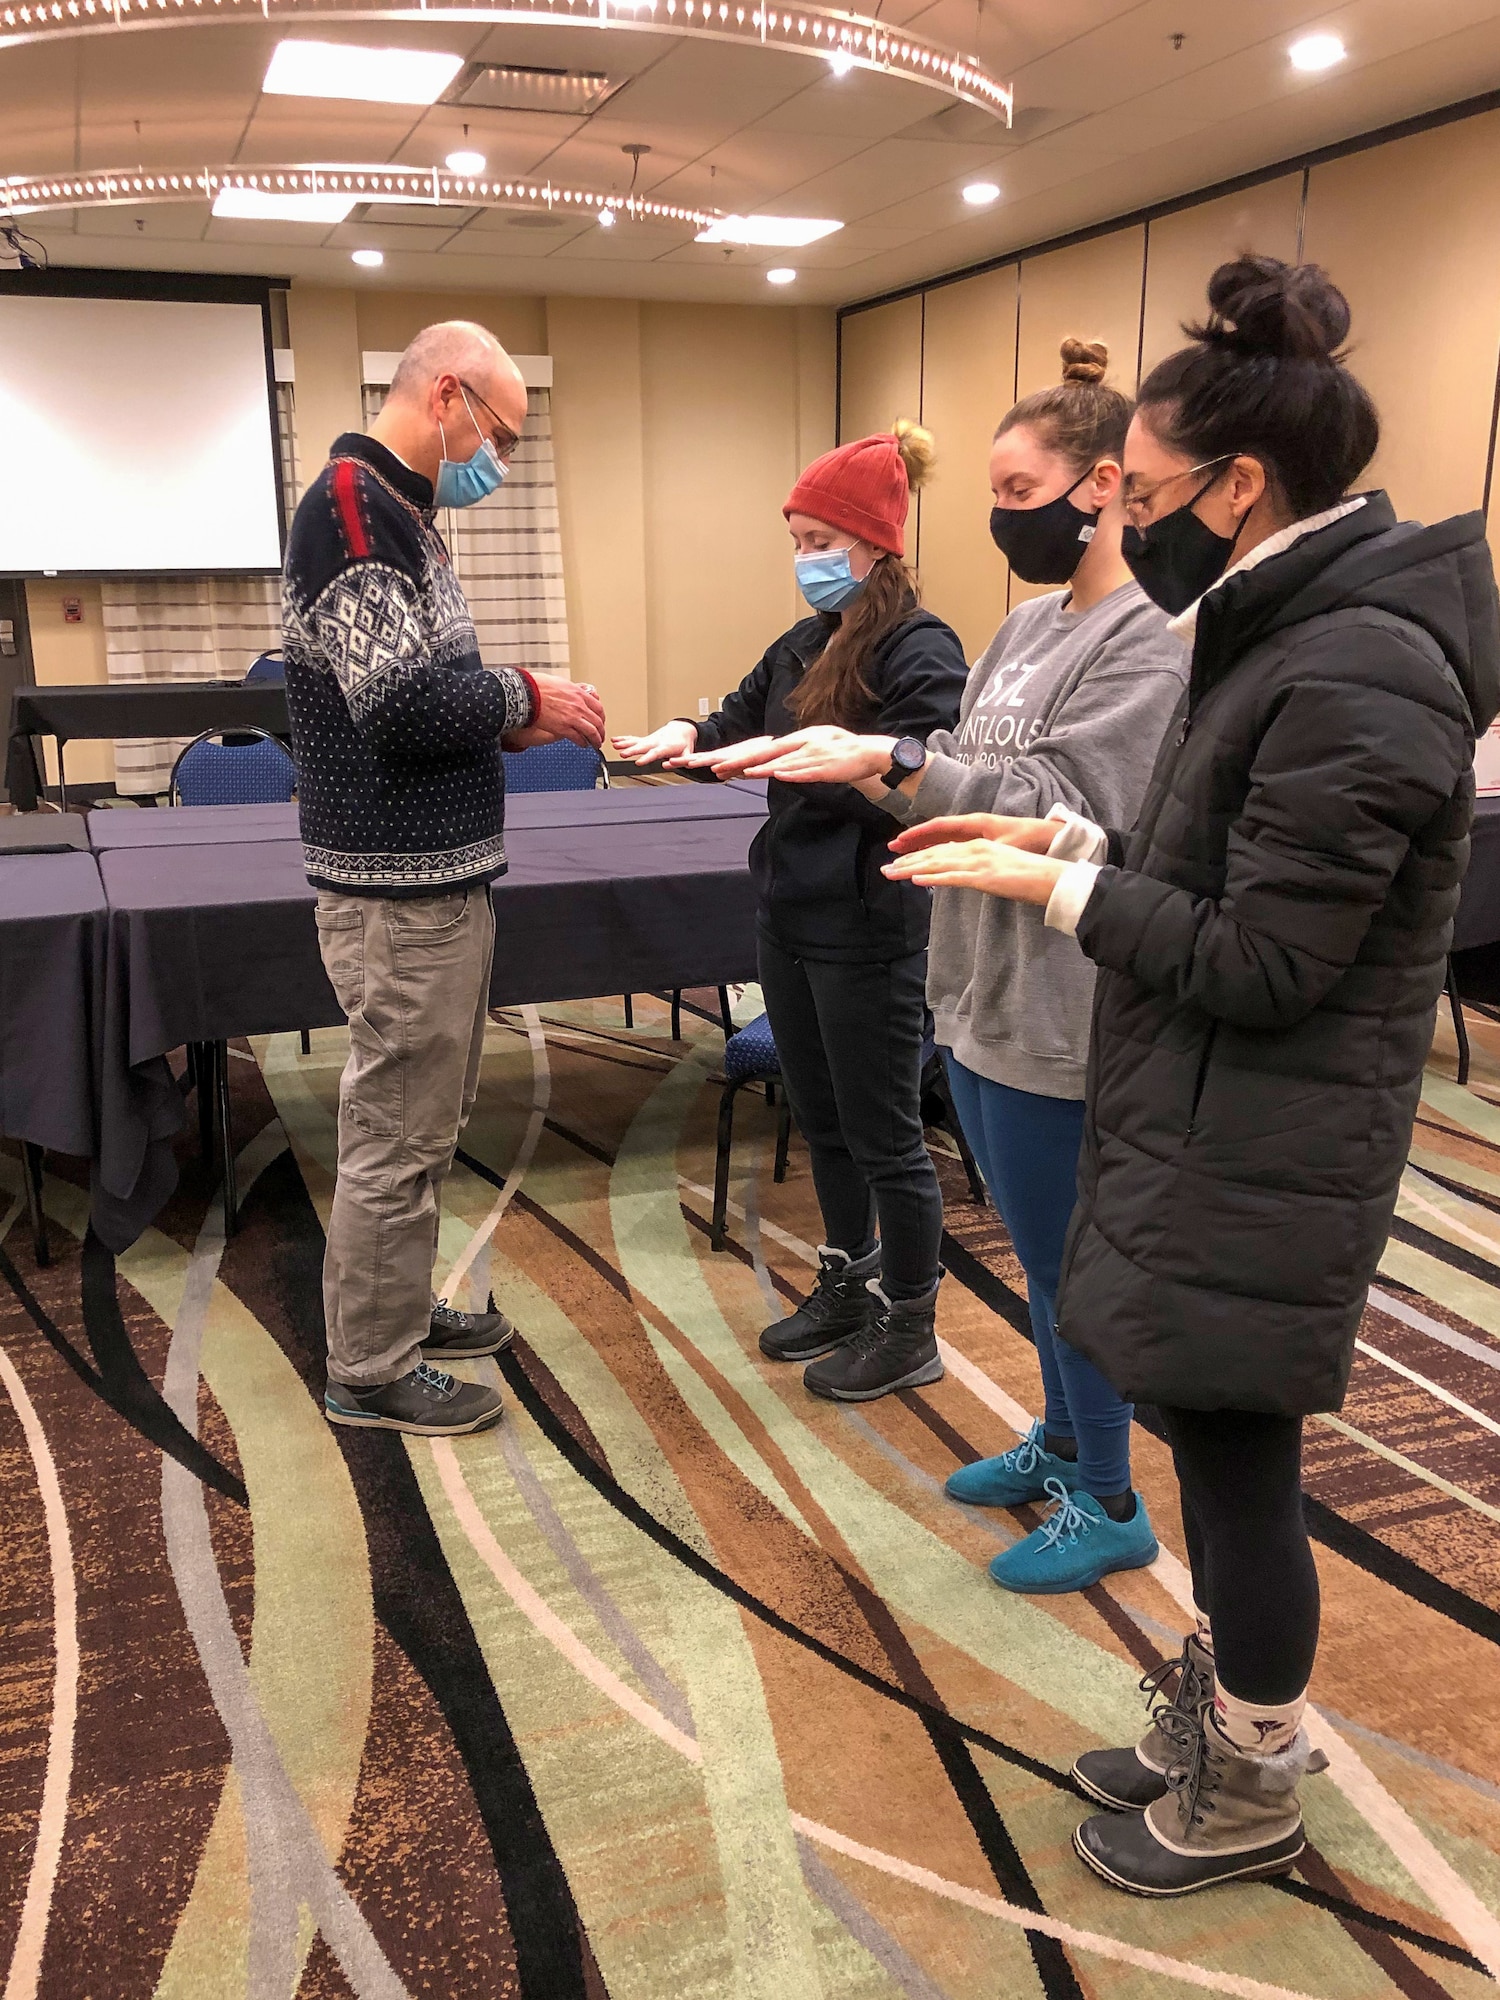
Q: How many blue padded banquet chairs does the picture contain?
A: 4